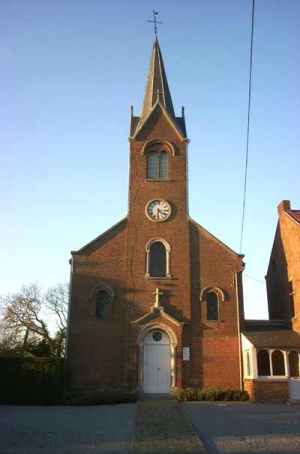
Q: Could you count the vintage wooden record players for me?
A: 0